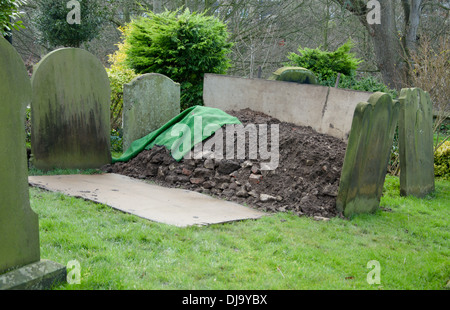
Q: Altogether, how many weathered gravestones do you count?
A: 6